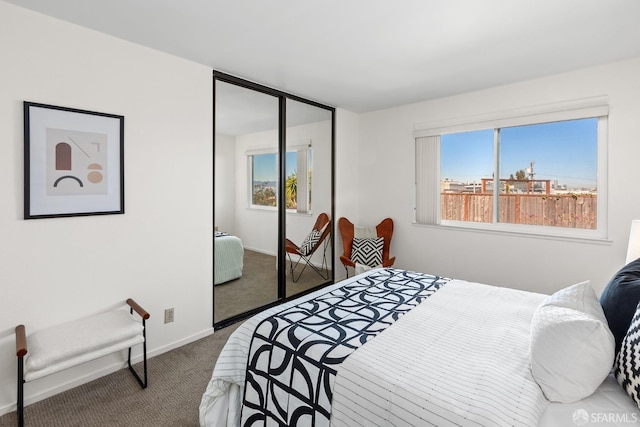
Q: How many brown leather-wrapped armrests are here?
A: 2